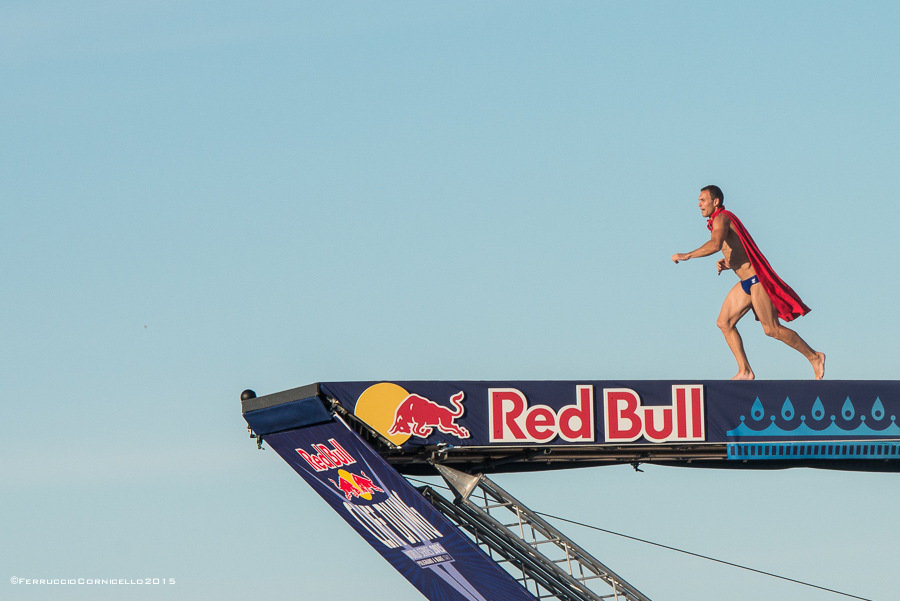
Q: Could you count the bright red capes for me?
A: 1